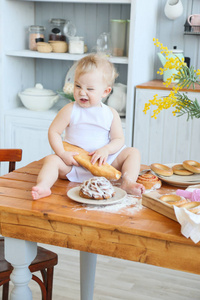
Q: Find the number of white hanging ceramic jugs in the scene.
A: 1